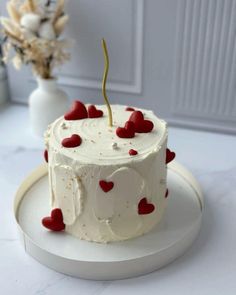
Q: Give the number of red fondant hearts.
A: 13